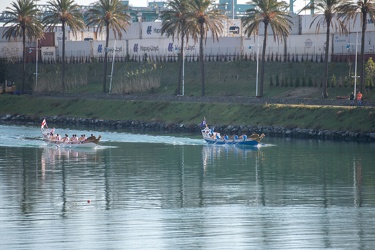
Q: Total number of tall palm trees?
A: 8